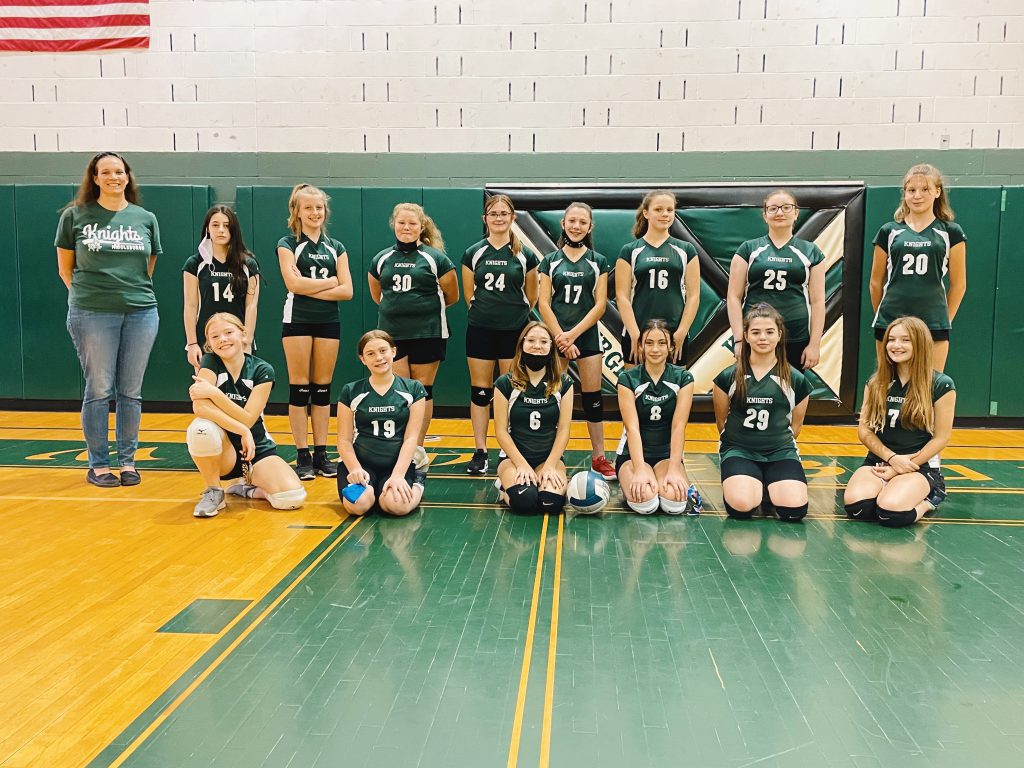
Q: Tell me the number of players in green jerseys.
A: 14